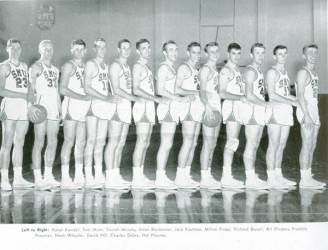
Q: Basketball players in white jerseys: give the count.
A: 13